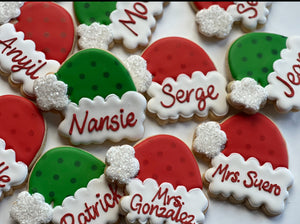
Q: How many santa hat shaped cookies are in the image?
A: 10